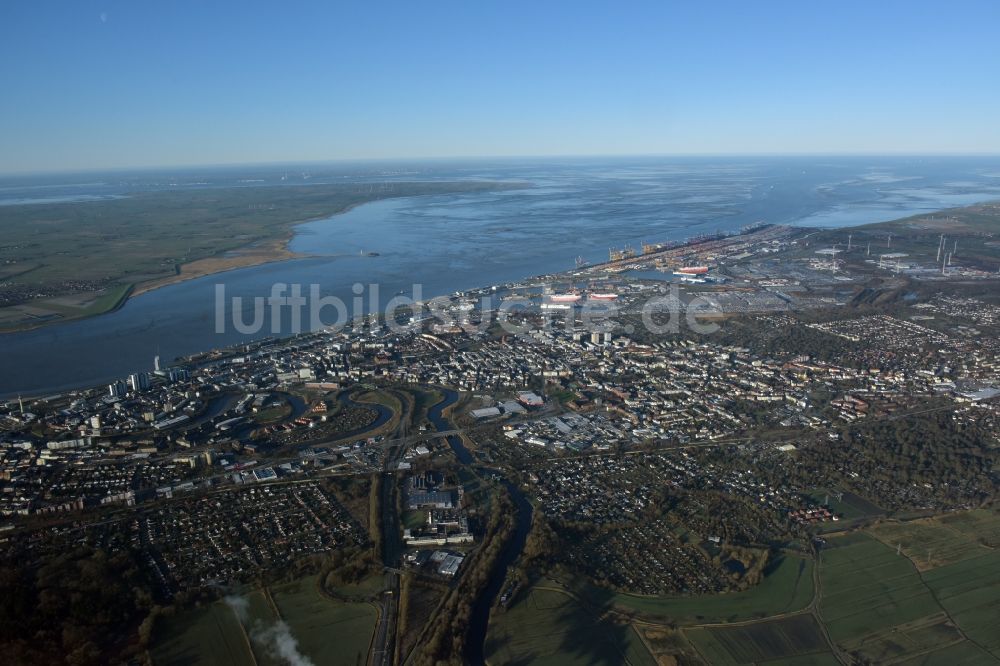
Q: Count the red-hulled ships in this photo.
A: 3